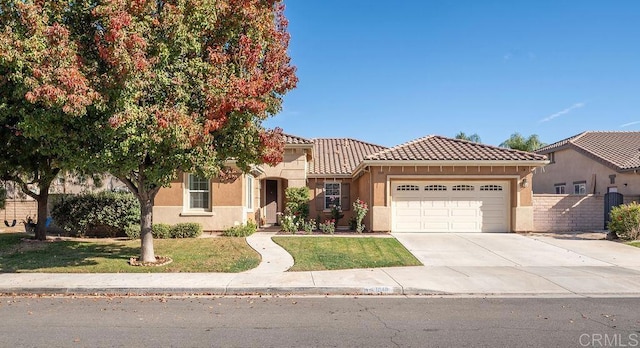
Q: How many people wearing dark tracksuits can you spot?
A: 0